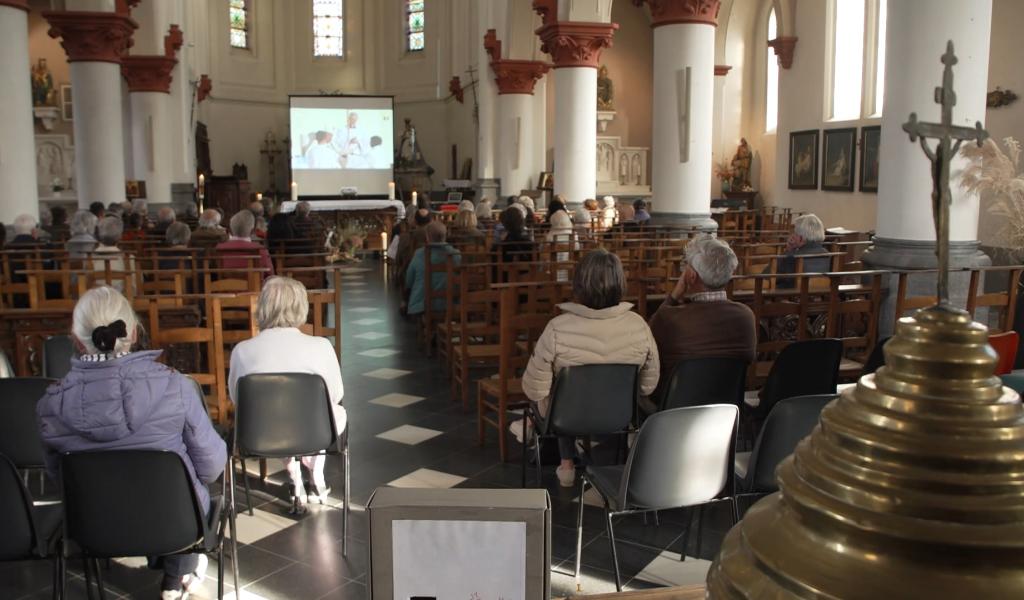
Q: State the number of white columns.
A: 7